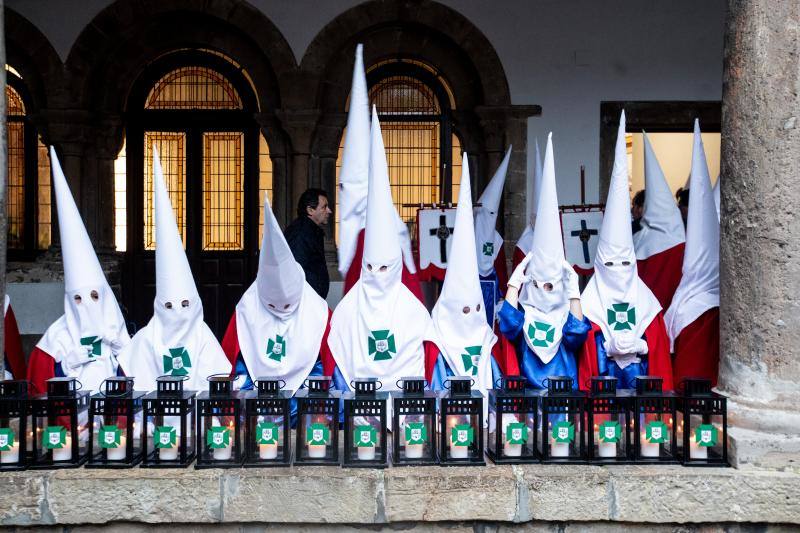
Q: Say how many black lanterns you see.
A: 15